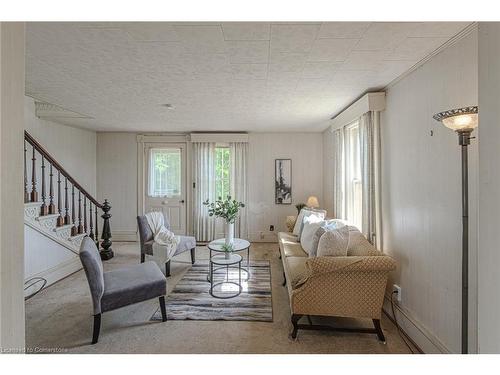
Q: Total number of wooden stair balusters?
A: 11